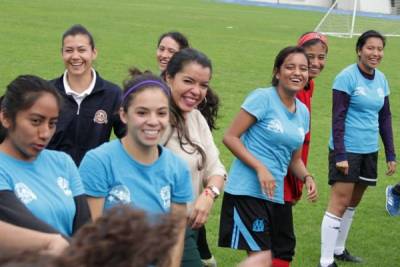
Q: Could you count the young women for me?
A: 8